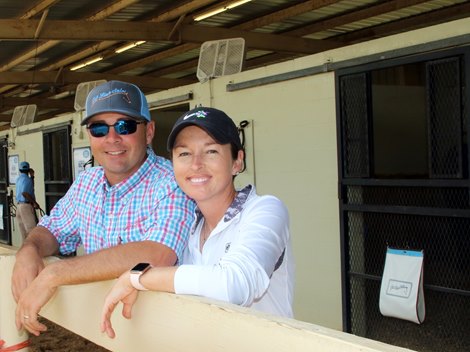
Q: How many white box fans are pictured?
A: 3